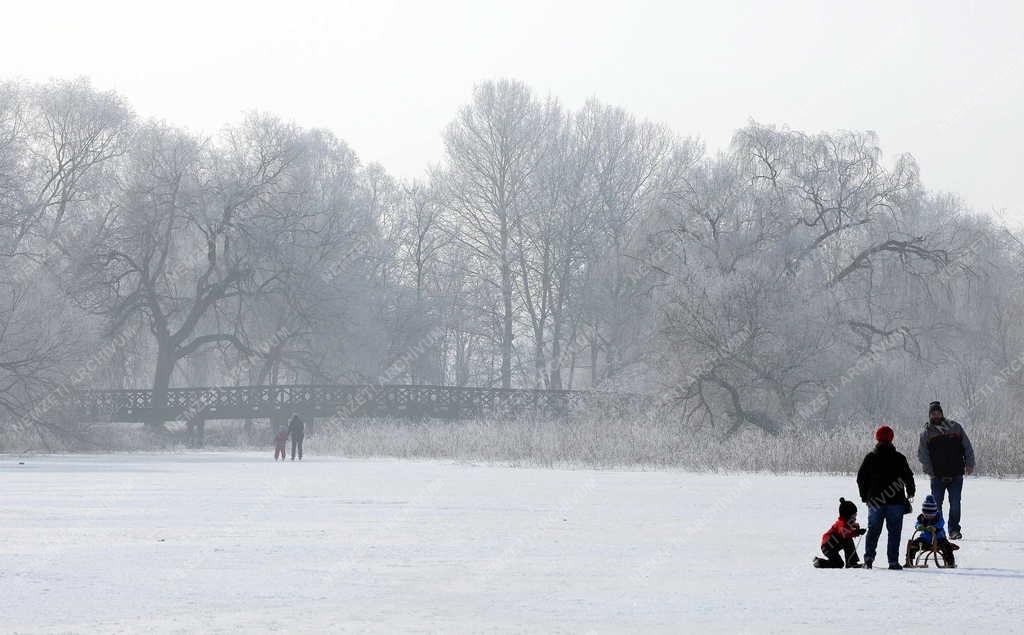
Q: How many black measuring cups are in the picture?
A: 0